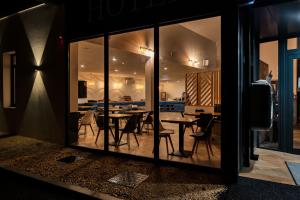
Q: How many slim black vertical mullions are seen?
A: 2